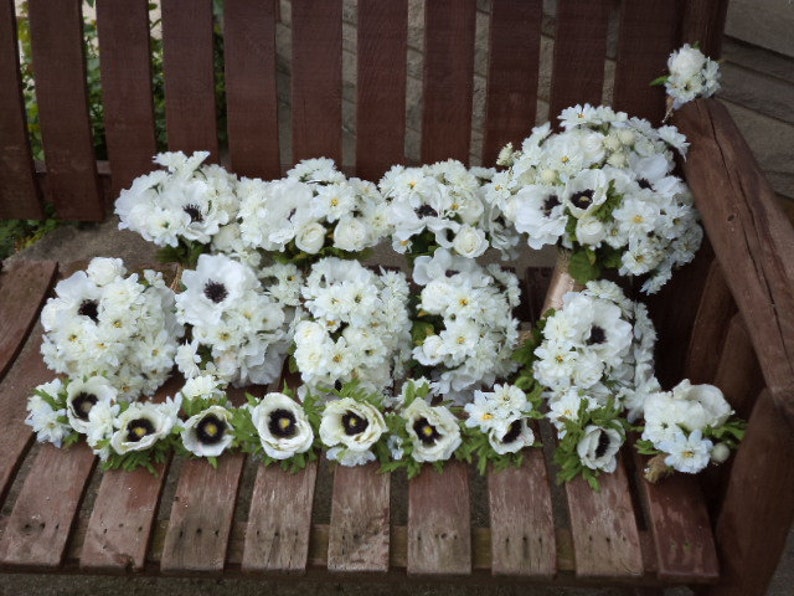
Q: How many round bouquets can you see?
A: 9